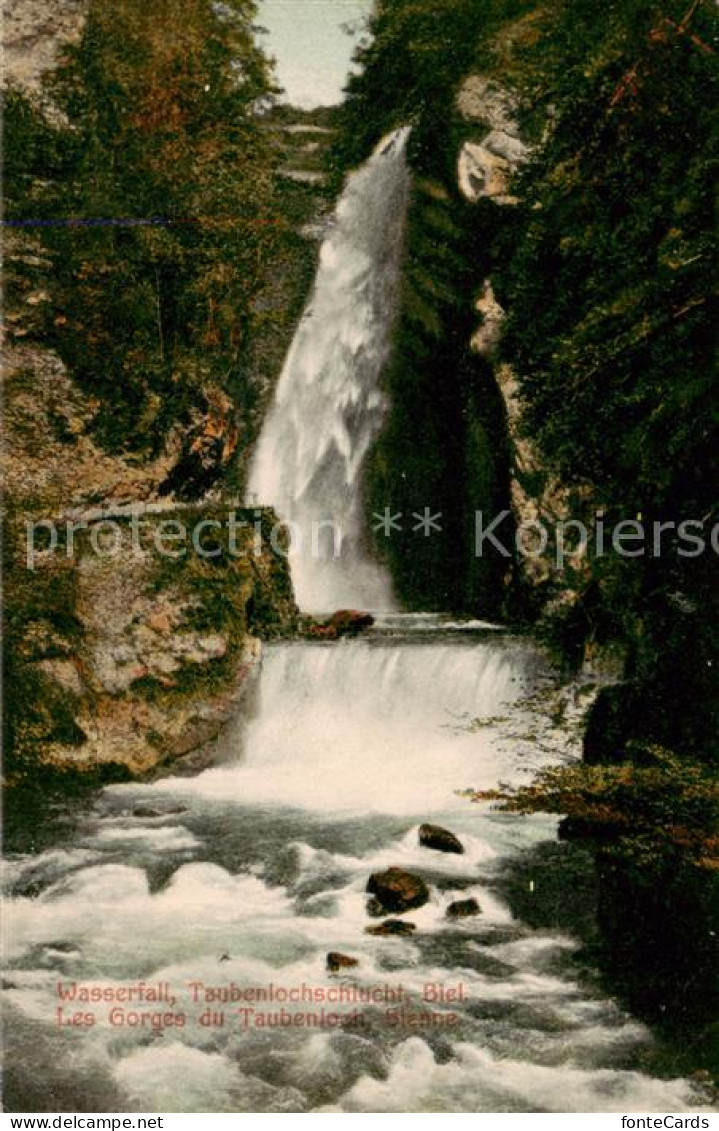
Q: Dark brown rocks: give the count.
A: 5